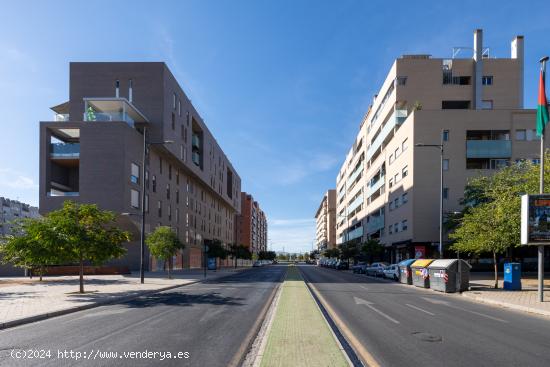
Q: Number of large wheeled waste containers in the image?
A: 3